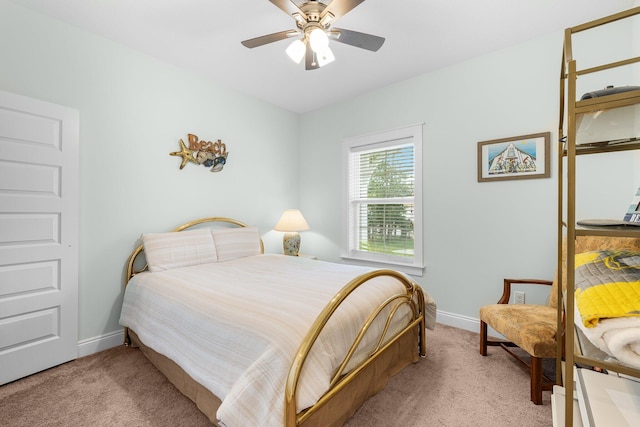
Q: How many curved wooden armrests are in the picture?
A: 1